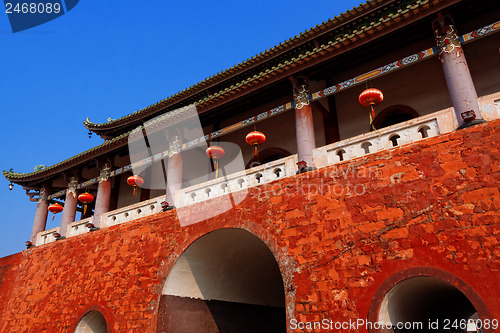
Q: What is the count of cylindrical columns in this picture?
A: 6